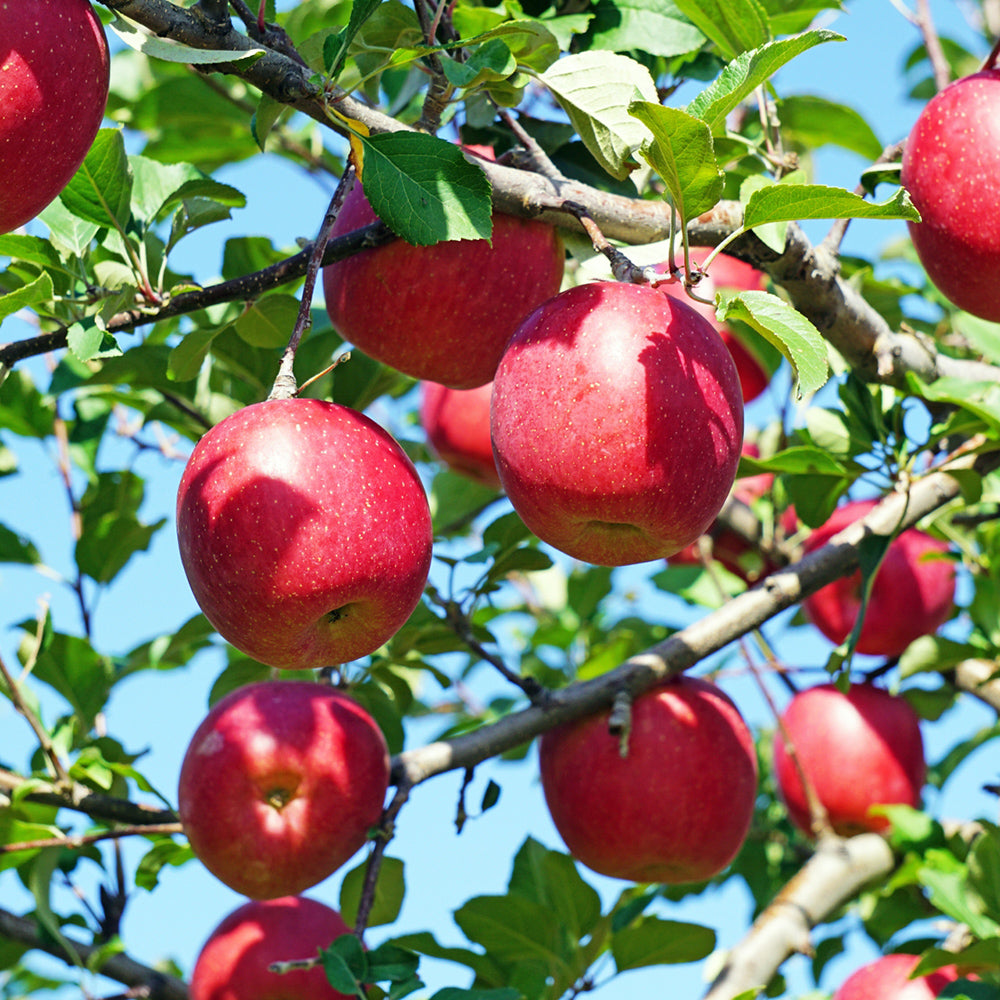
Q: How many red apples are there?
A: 14